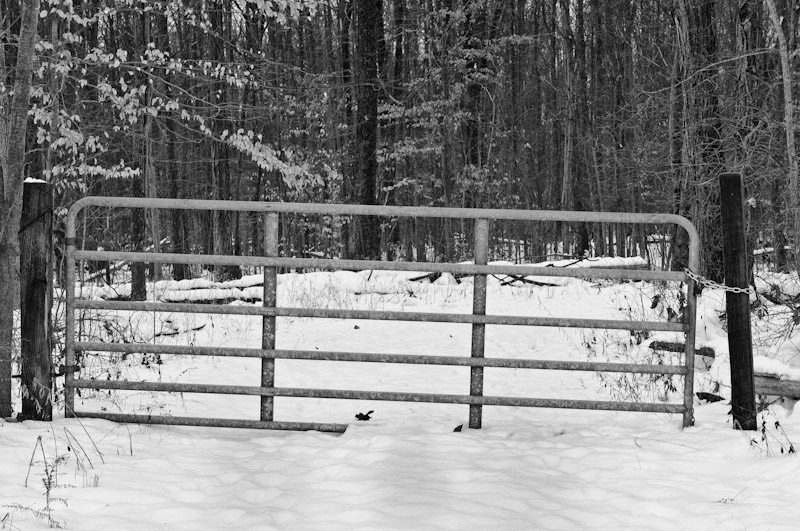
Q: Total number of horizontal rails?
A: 6